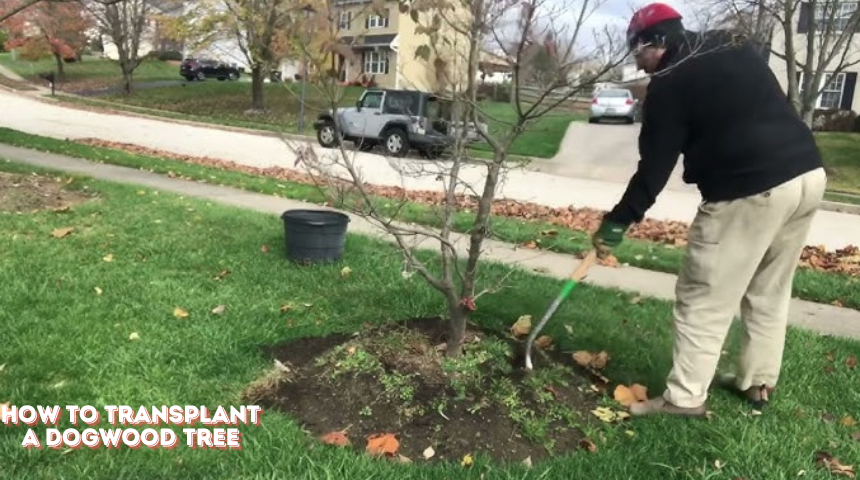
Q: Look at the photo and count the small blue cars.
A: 0